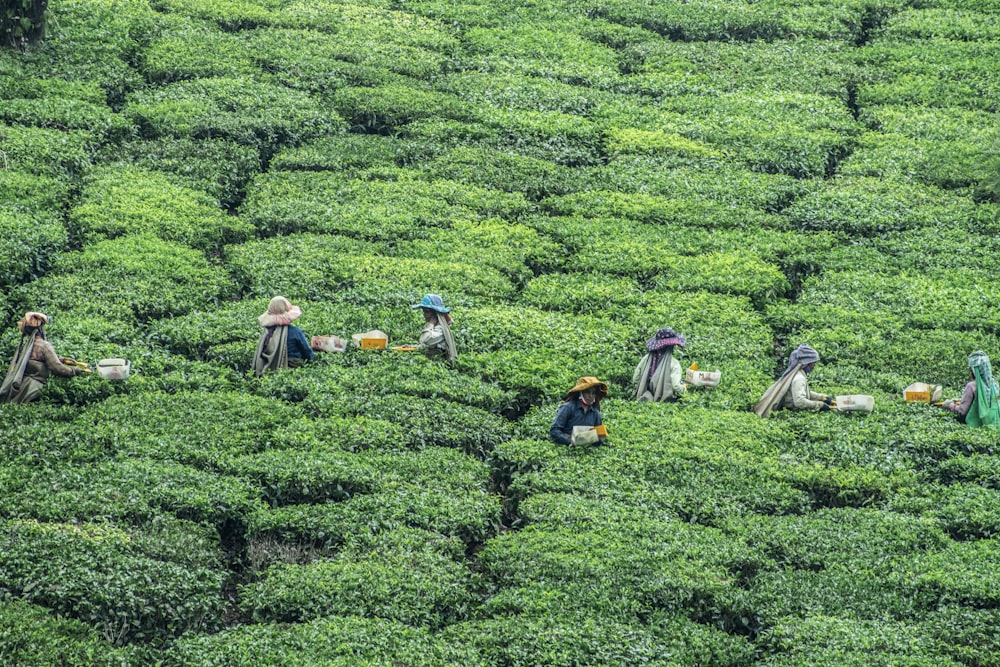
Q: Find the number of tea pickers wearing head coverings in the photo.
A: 7